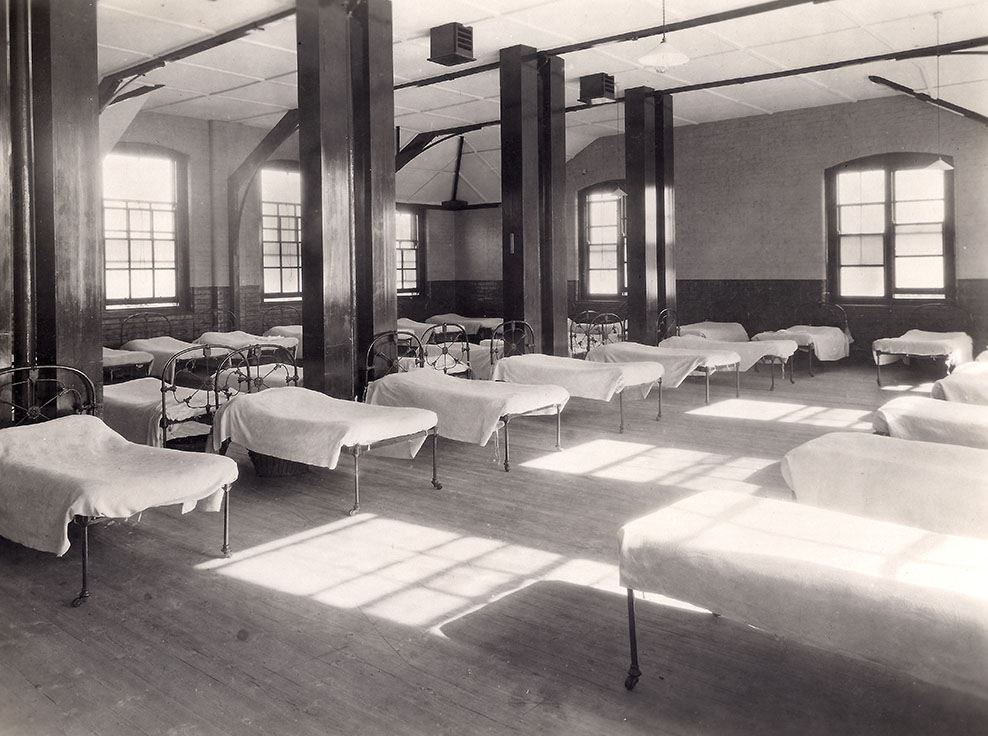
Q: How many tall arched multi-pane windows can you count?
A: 5